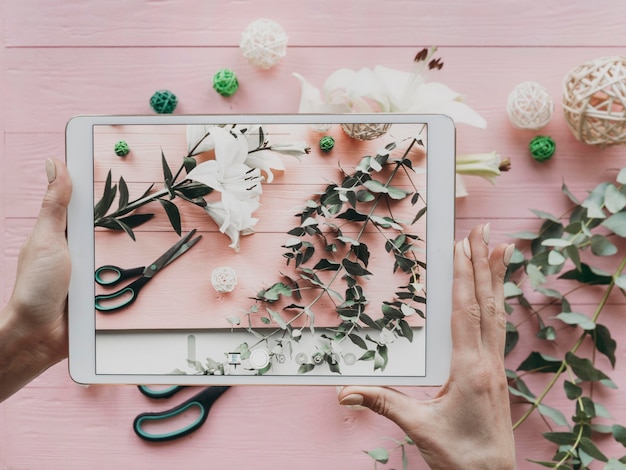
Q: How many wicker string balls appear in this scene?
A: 11